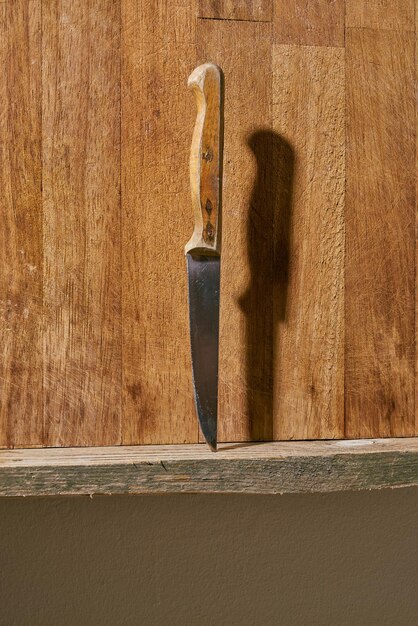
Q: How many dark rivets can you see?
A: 3